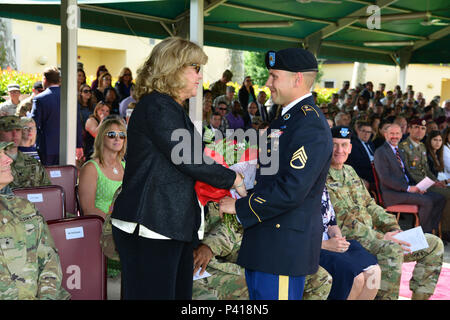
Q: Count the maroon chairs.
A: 3